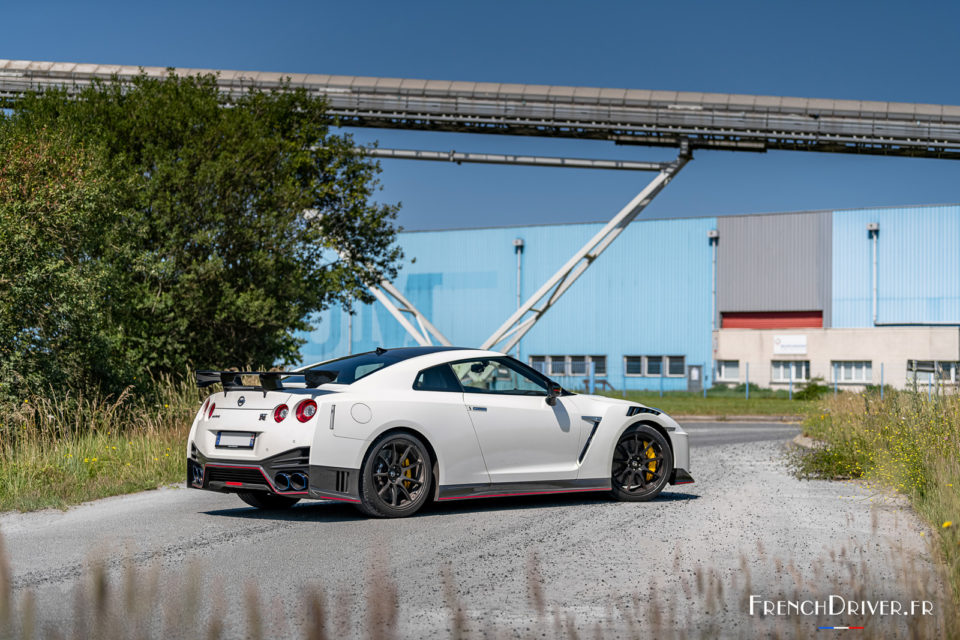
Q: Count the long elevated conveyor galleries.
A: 1